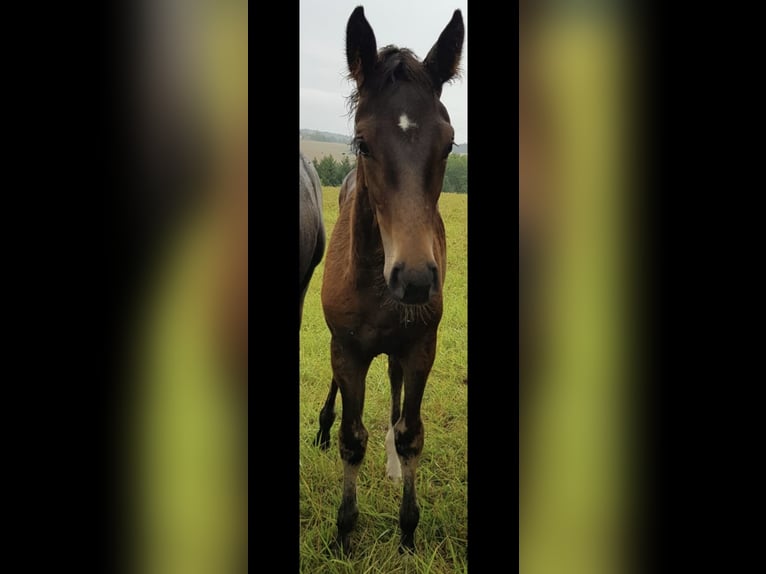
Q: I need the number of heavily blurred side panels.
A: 2